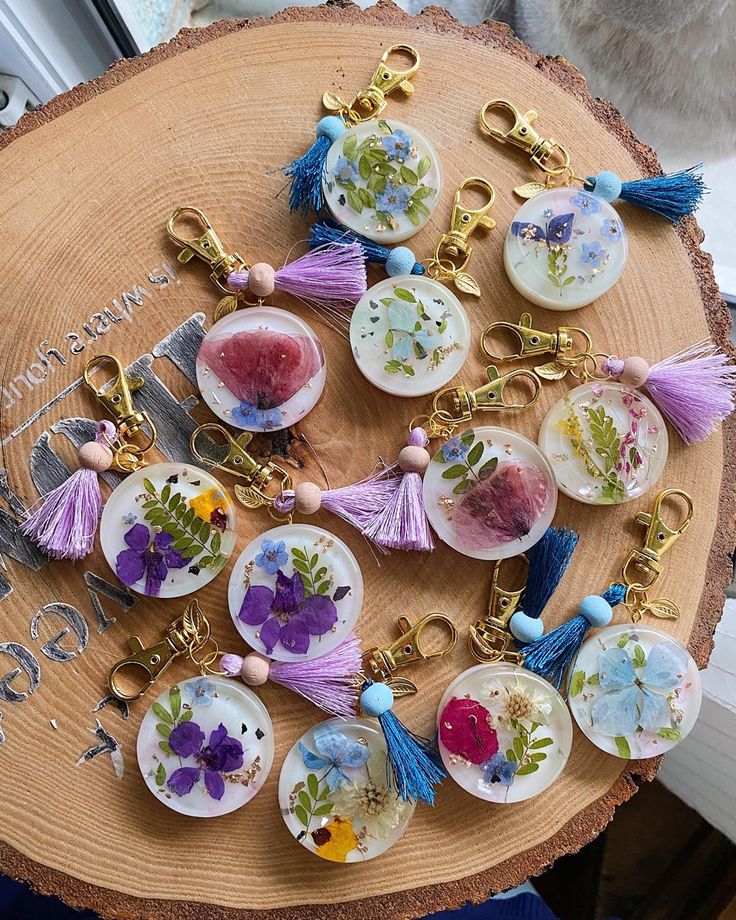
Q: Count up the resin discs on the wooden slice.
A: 12